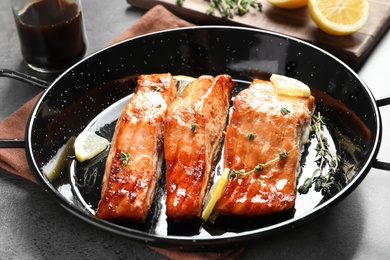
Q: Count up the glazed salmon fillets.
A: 3